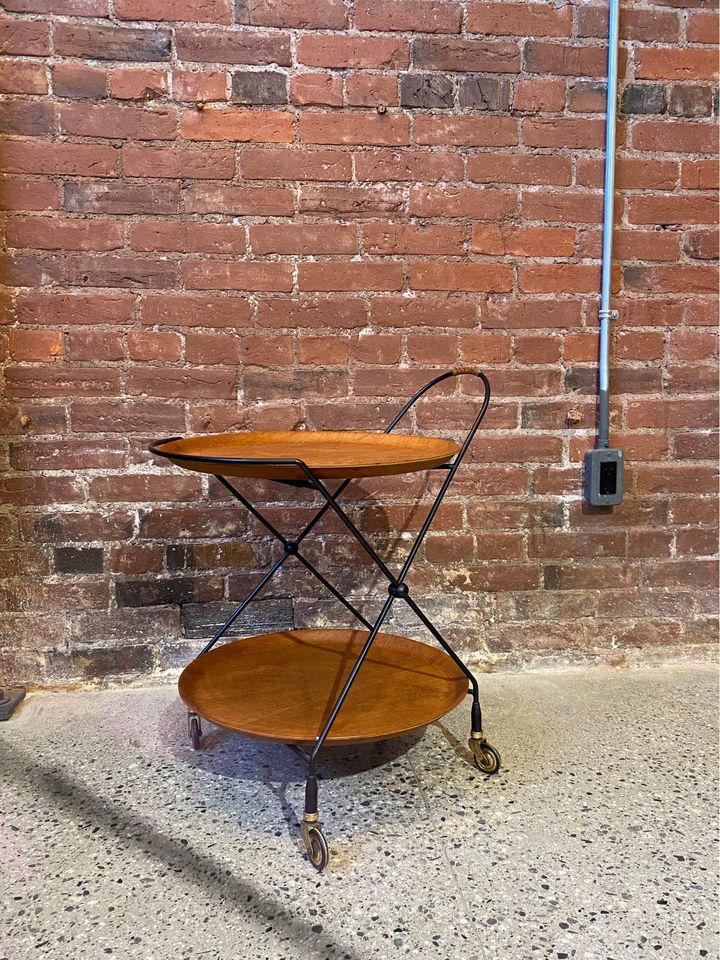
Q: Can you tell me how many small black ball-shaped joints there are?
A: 2